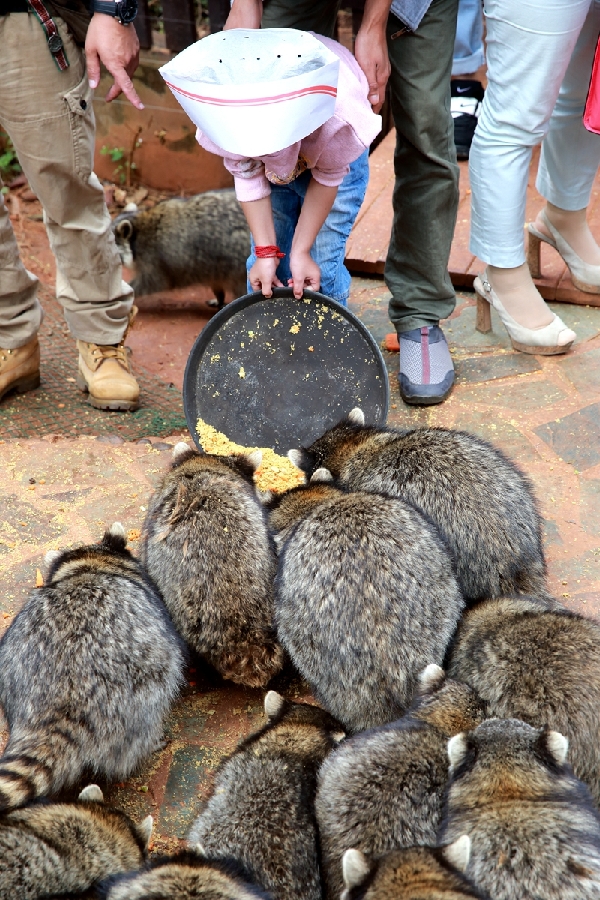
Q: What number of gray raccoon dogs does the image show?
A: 12